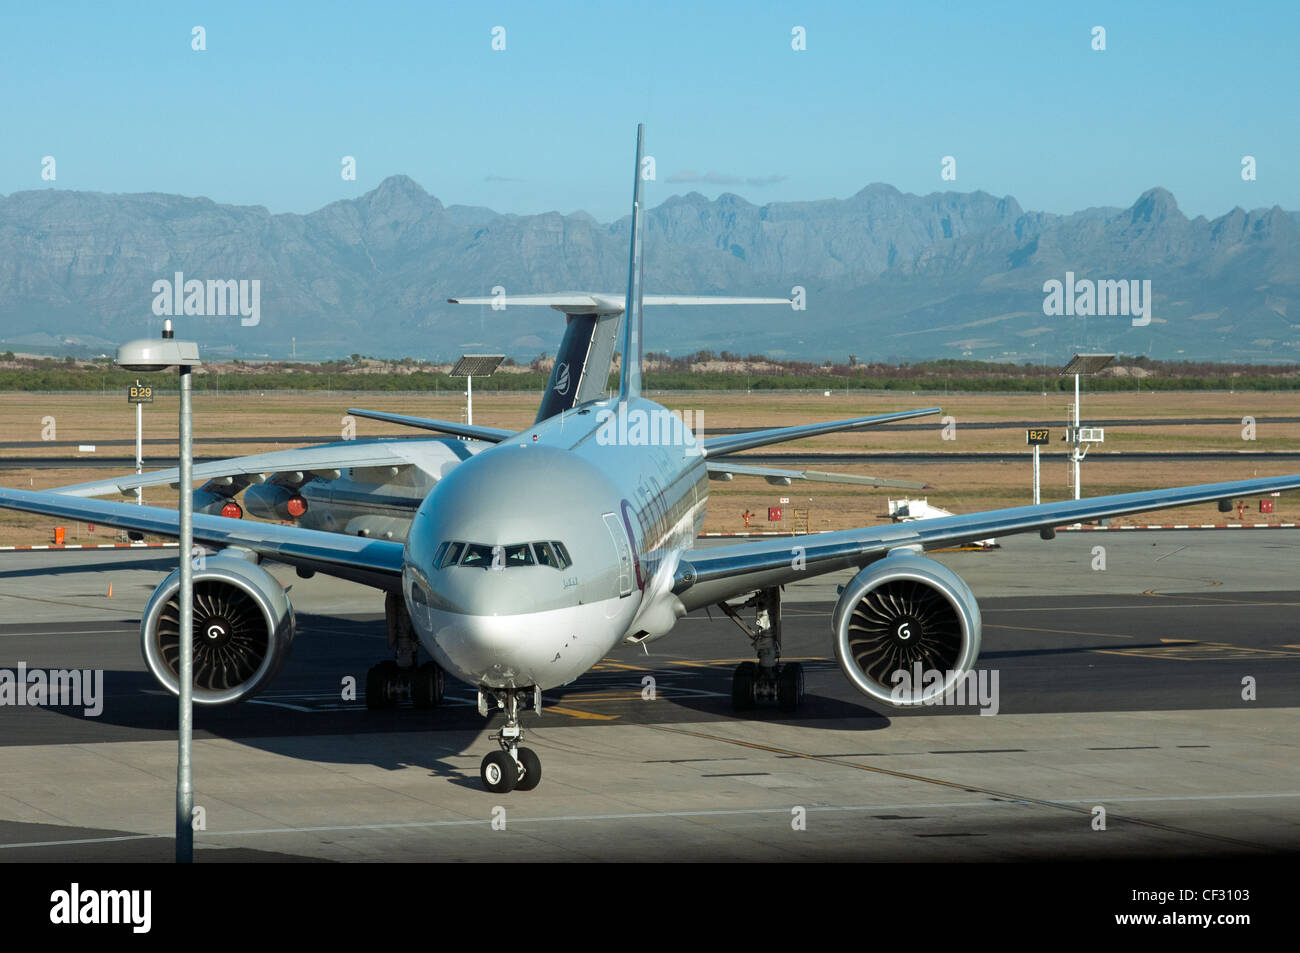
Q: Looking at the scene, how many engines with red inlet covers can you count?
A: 2